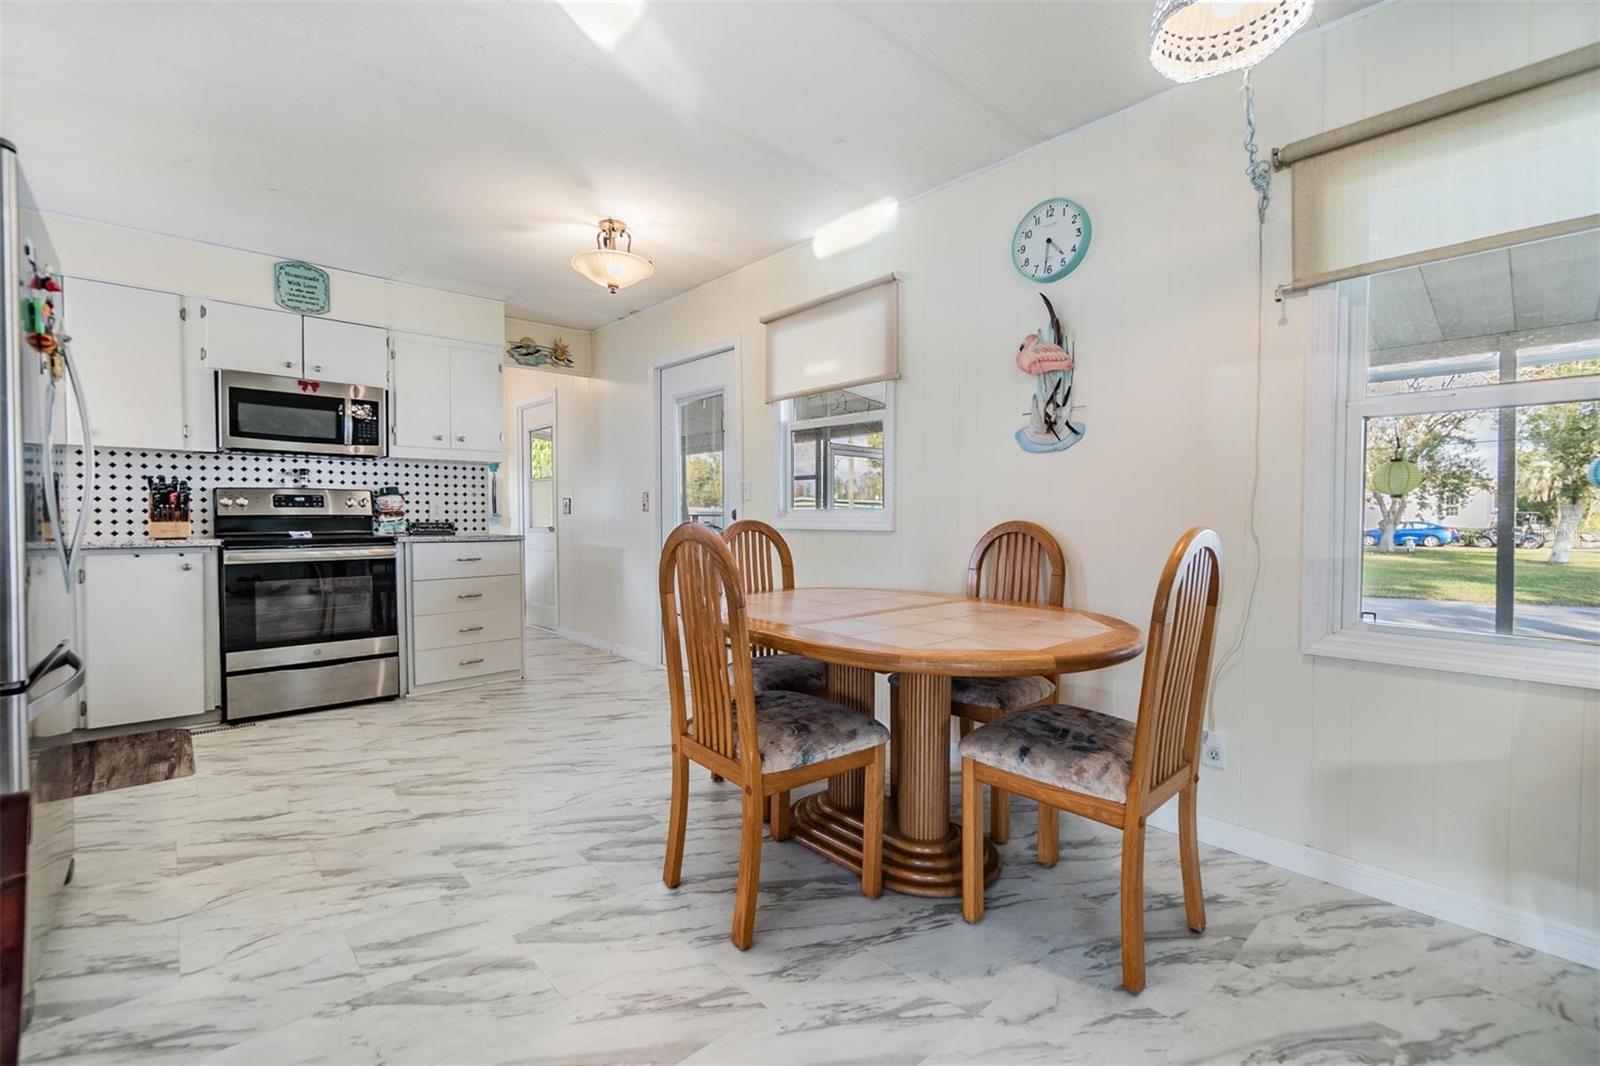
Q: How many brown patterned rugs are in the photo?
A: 1